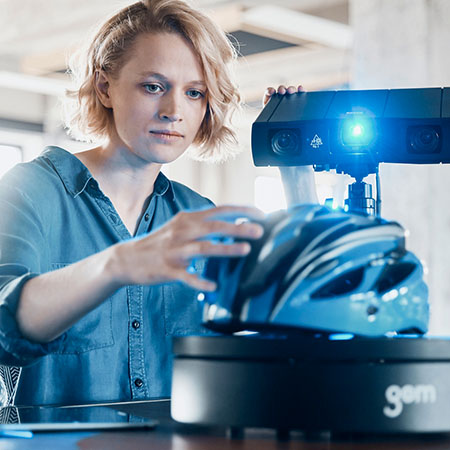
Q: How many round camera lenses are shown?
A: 2